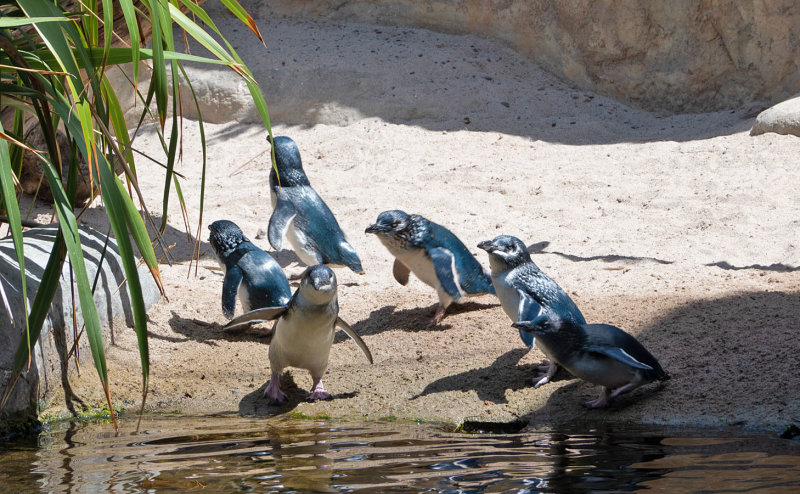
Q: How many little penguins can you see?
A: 6